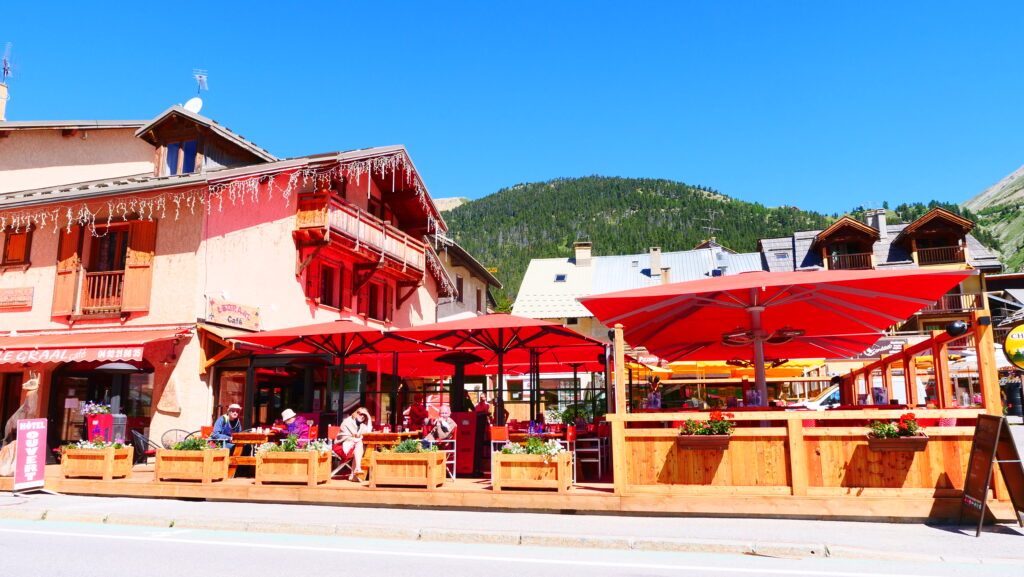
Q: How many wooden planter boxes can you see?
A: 5